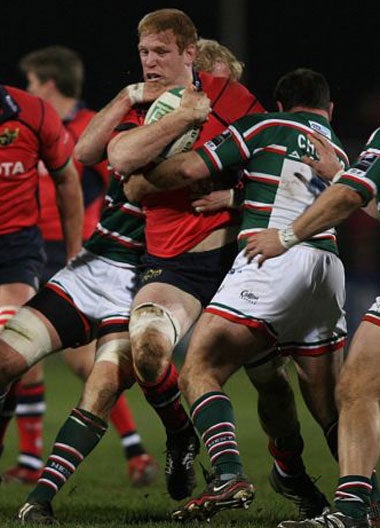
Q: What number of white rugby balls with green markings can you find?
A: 1